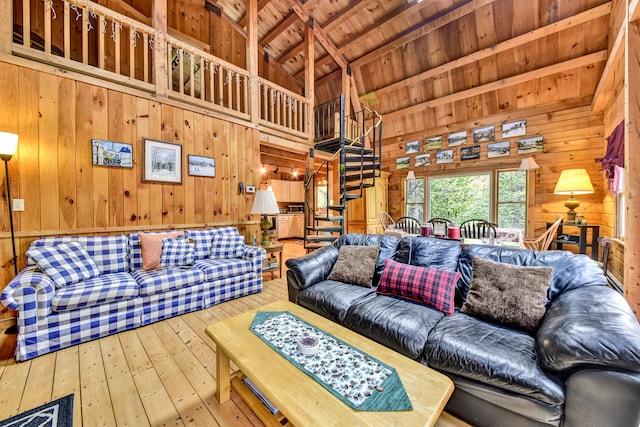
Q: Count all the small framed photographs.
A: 11